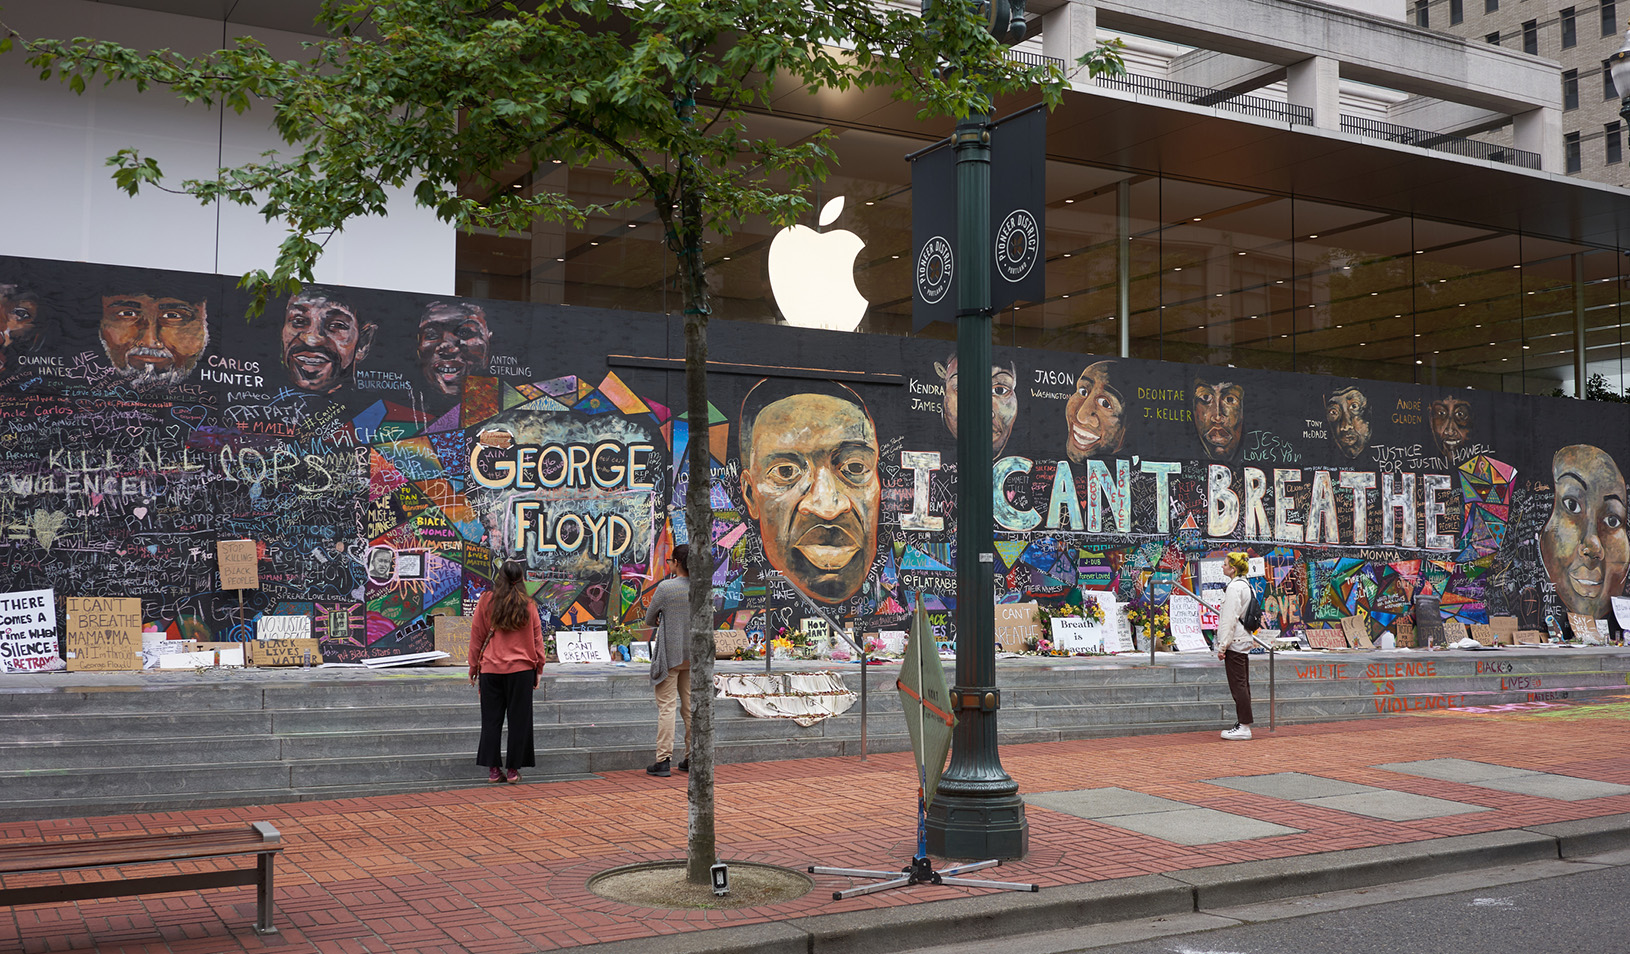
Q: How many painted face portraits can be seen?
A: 11